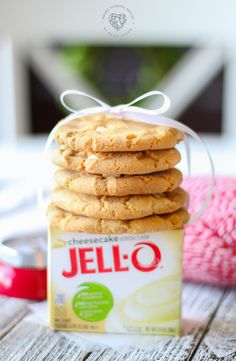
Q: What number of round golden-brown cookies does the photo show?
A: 5